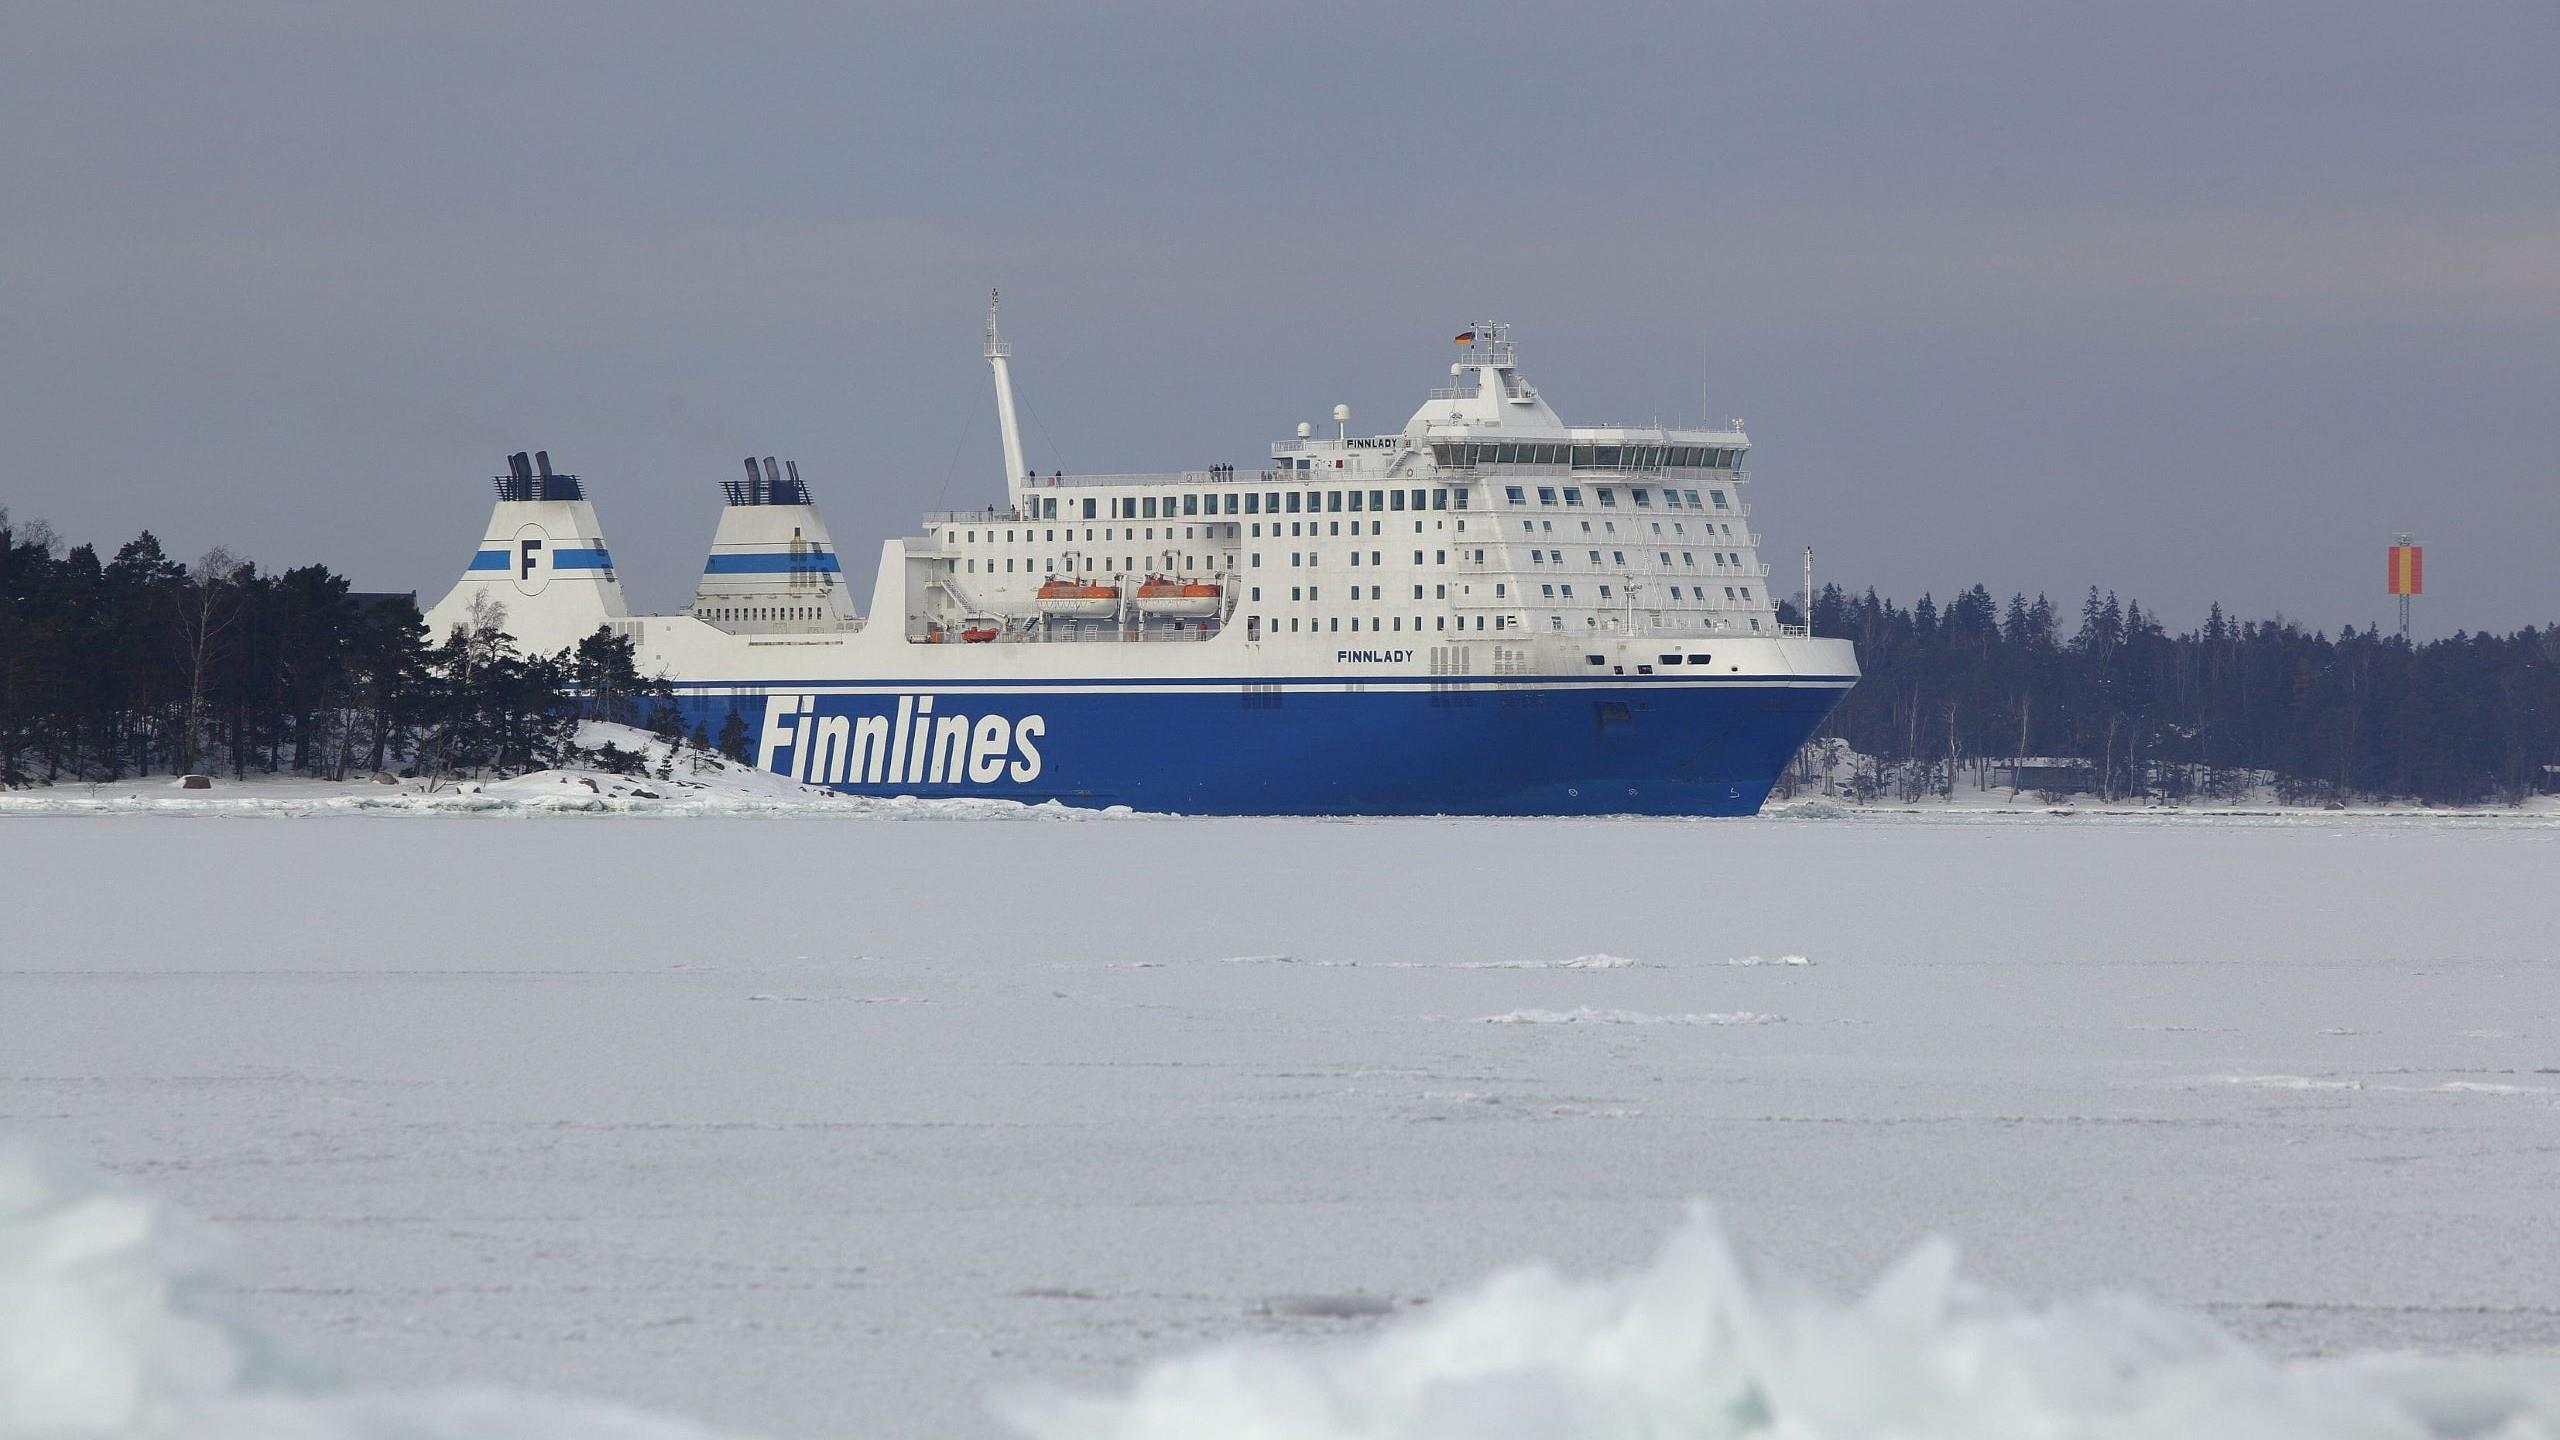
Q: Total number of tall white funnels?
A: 2